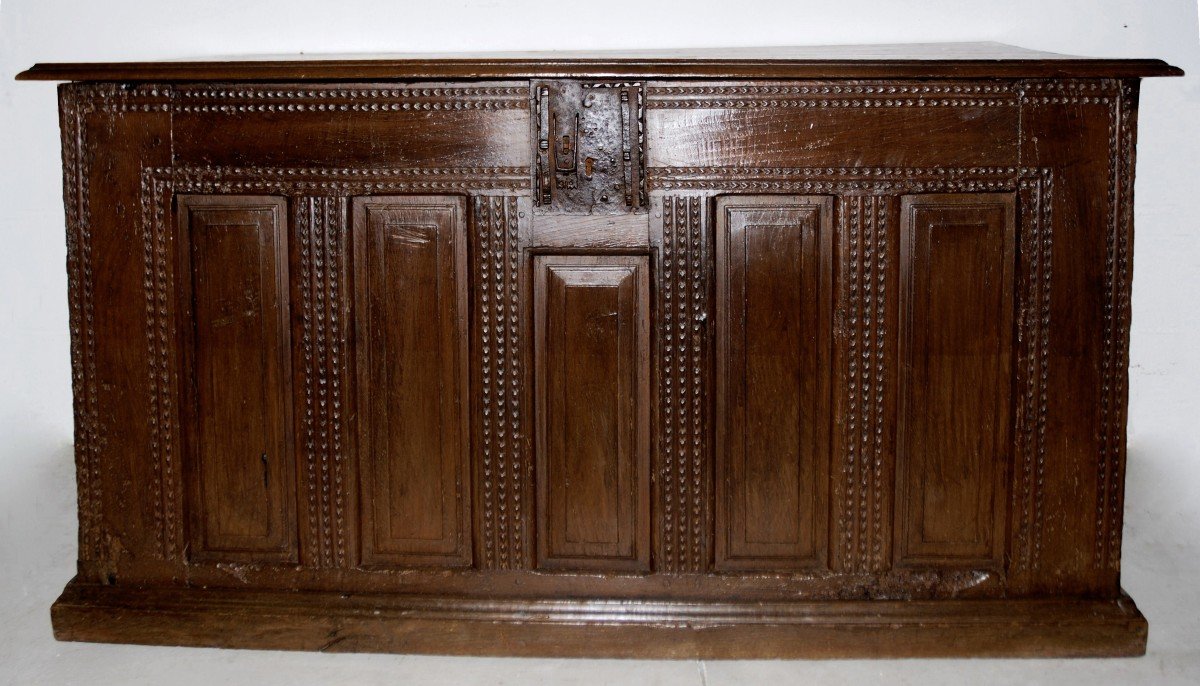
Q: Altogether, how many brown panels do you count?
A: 5